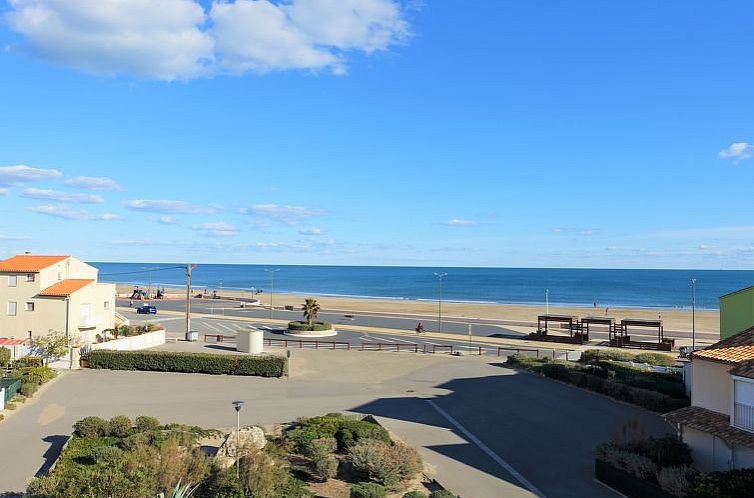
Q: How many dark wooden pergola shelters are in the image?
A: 3